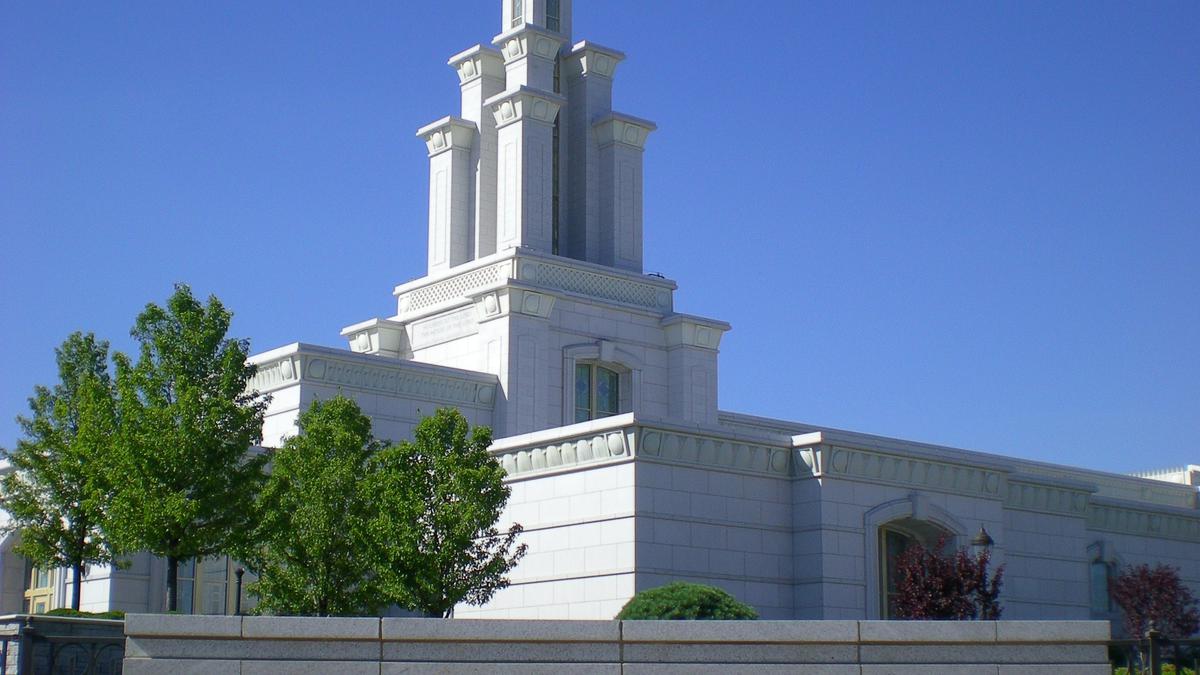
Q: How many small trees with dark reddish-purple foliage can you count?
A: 2